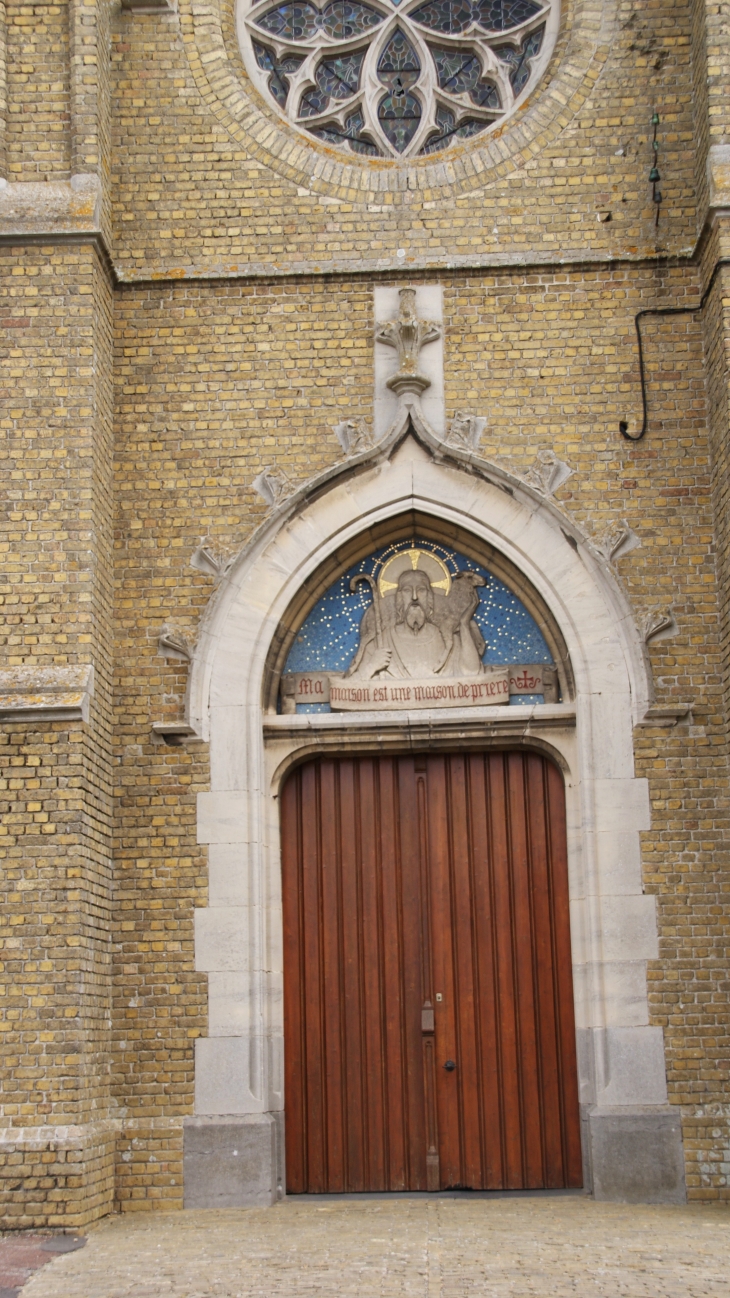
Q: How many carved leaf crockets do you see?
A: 8